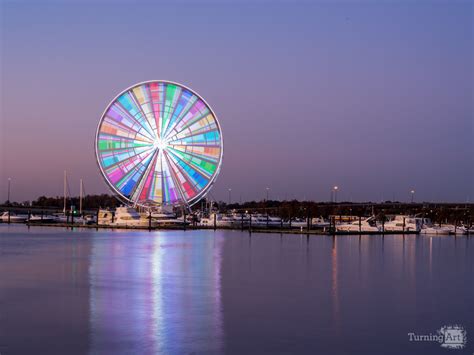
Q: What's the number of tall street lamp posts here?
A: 5